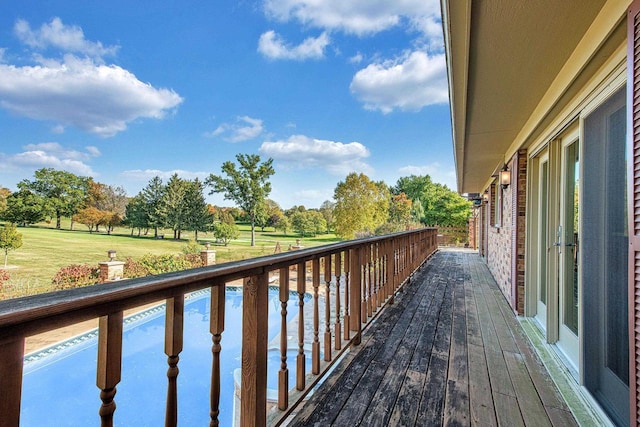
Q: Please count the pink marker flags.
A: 0